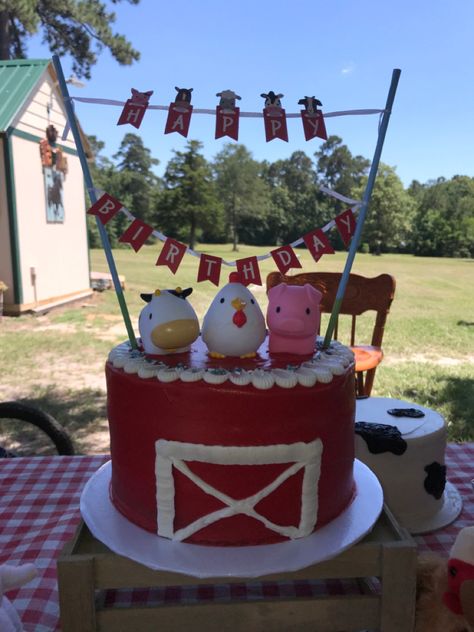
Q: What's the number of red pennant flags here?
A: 13